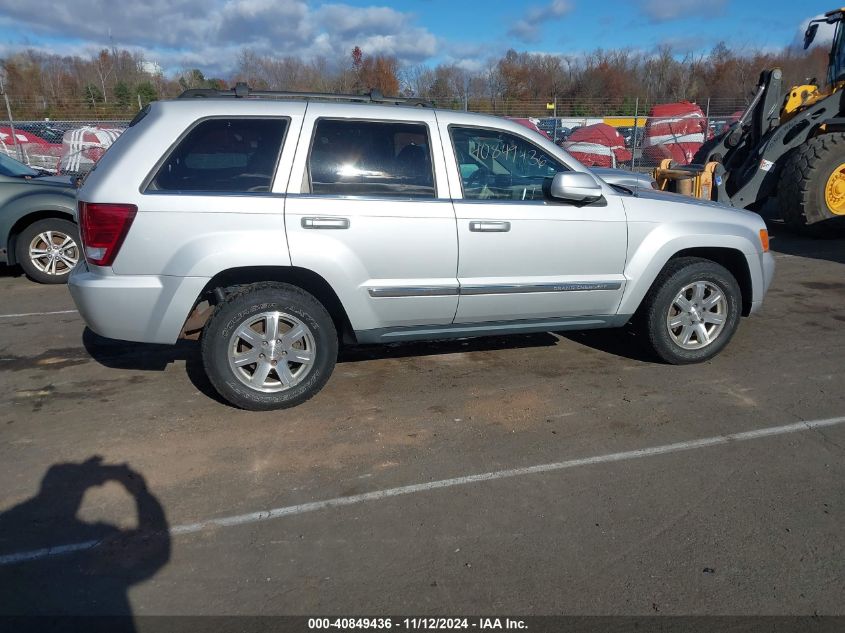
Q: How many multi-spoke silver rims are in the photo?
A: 3